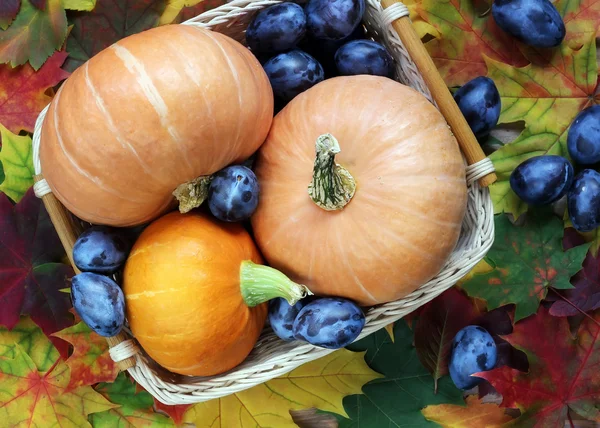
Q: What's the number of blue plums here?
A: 15